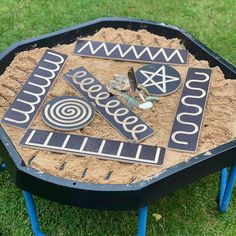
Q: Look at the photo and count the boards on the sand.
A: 7